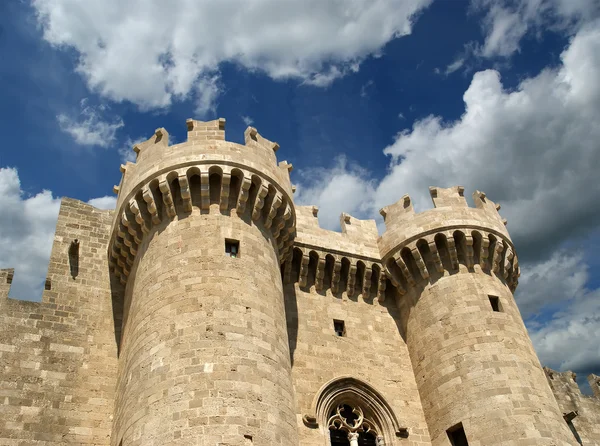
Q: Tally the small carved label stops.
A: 2